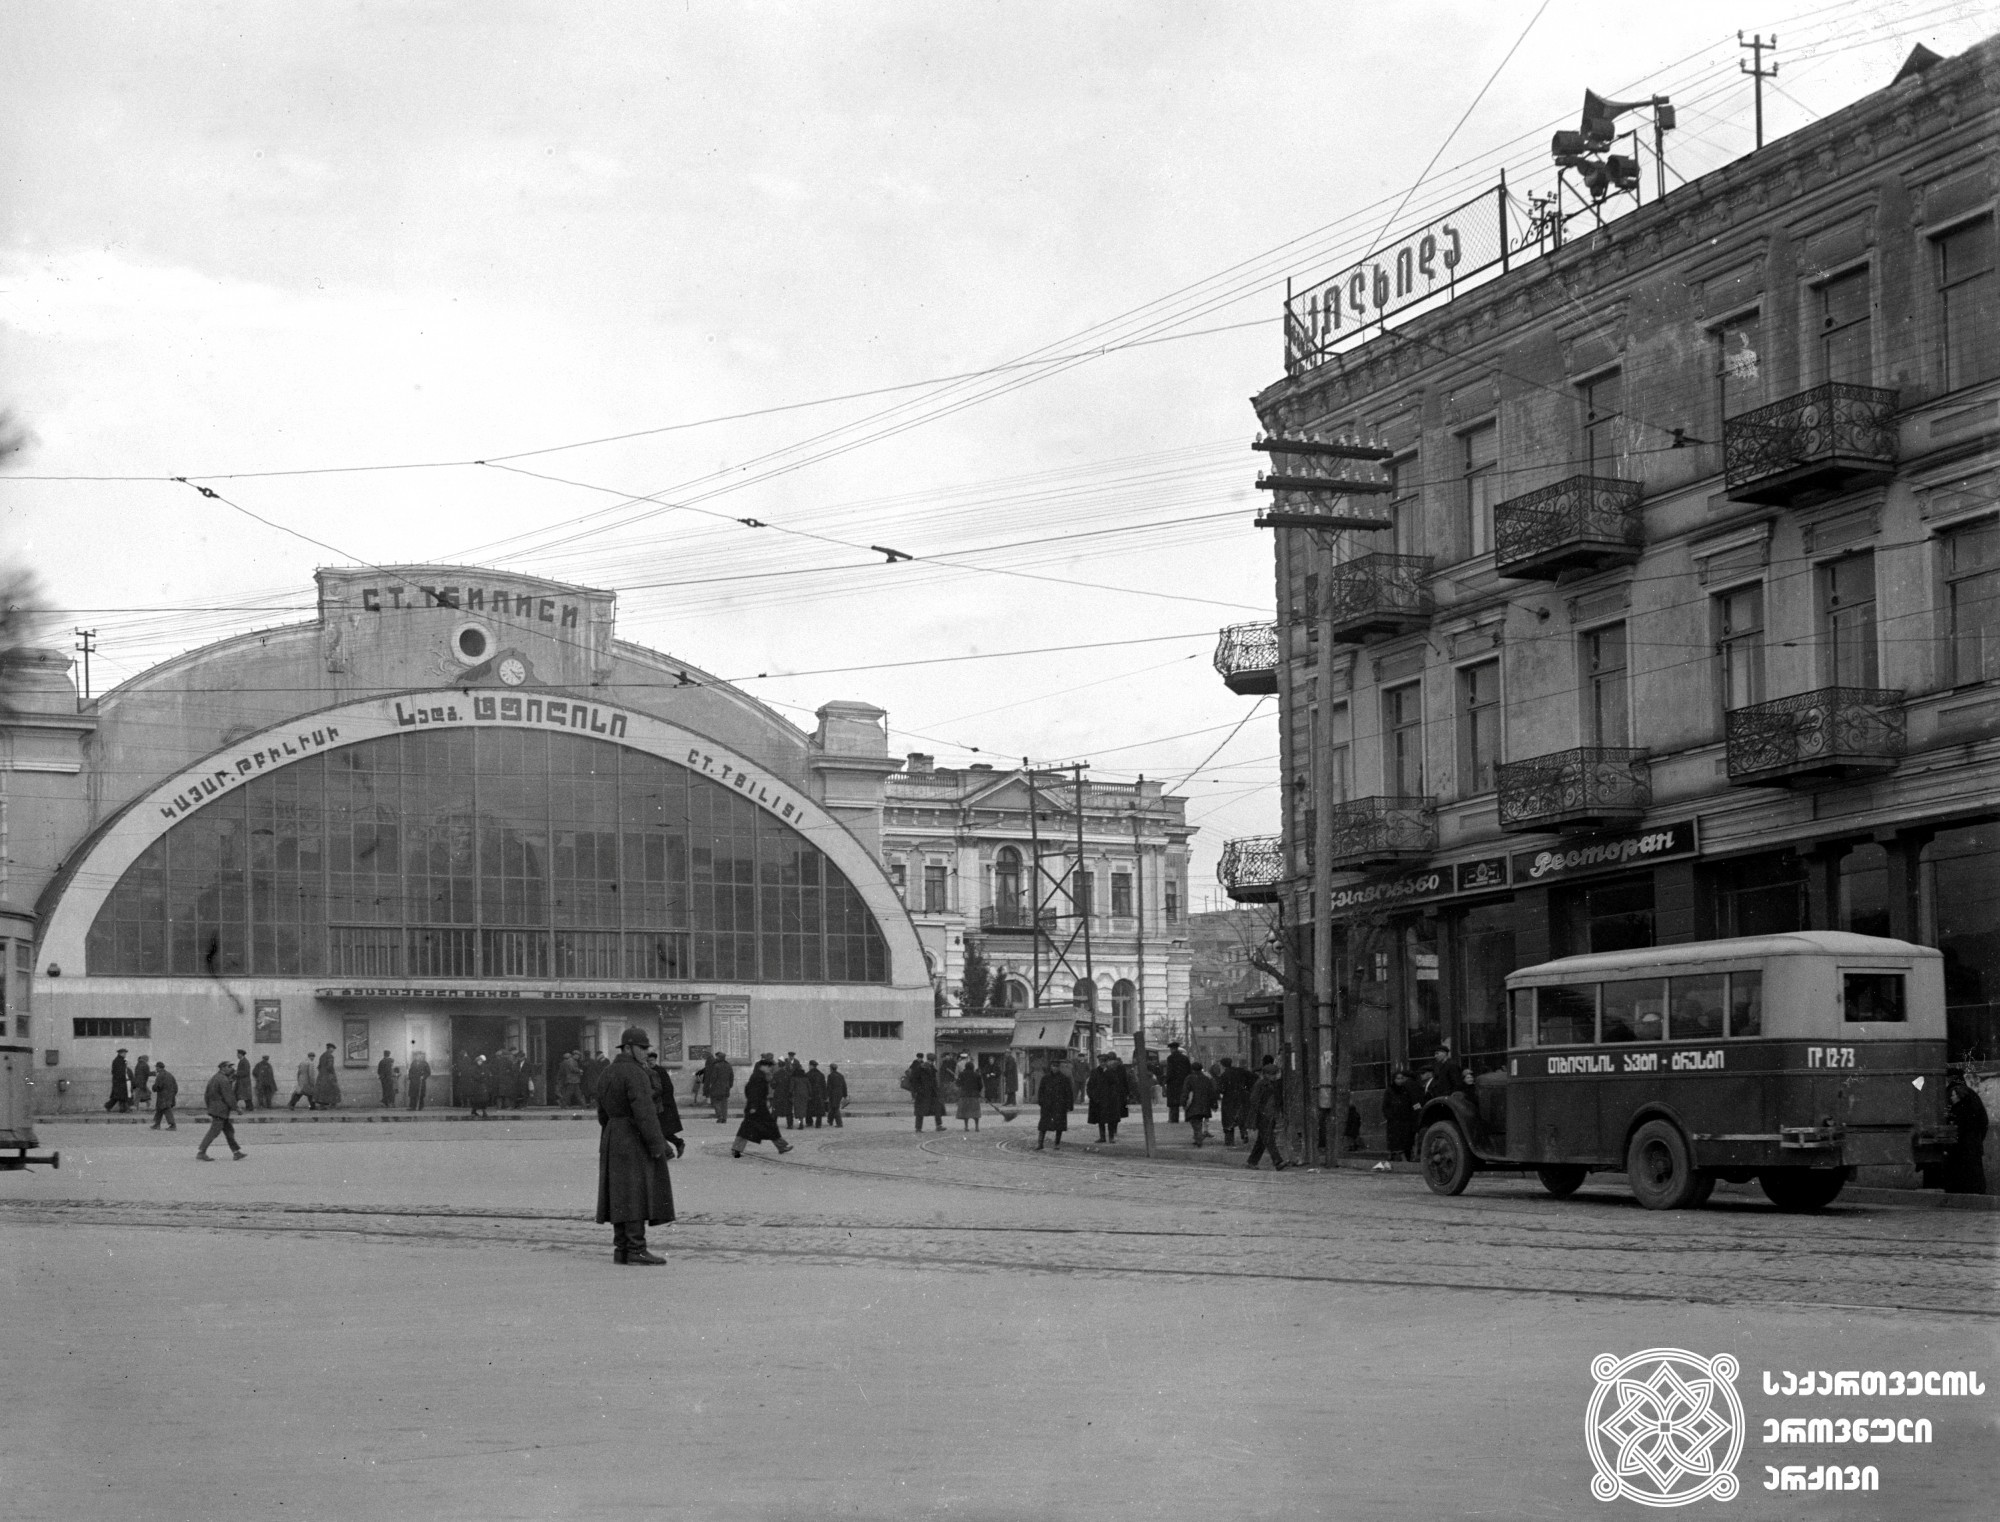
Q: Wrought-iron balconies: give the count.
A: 9